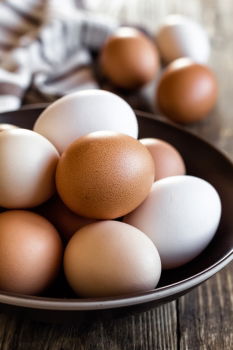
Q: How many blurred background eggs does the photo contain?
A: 3